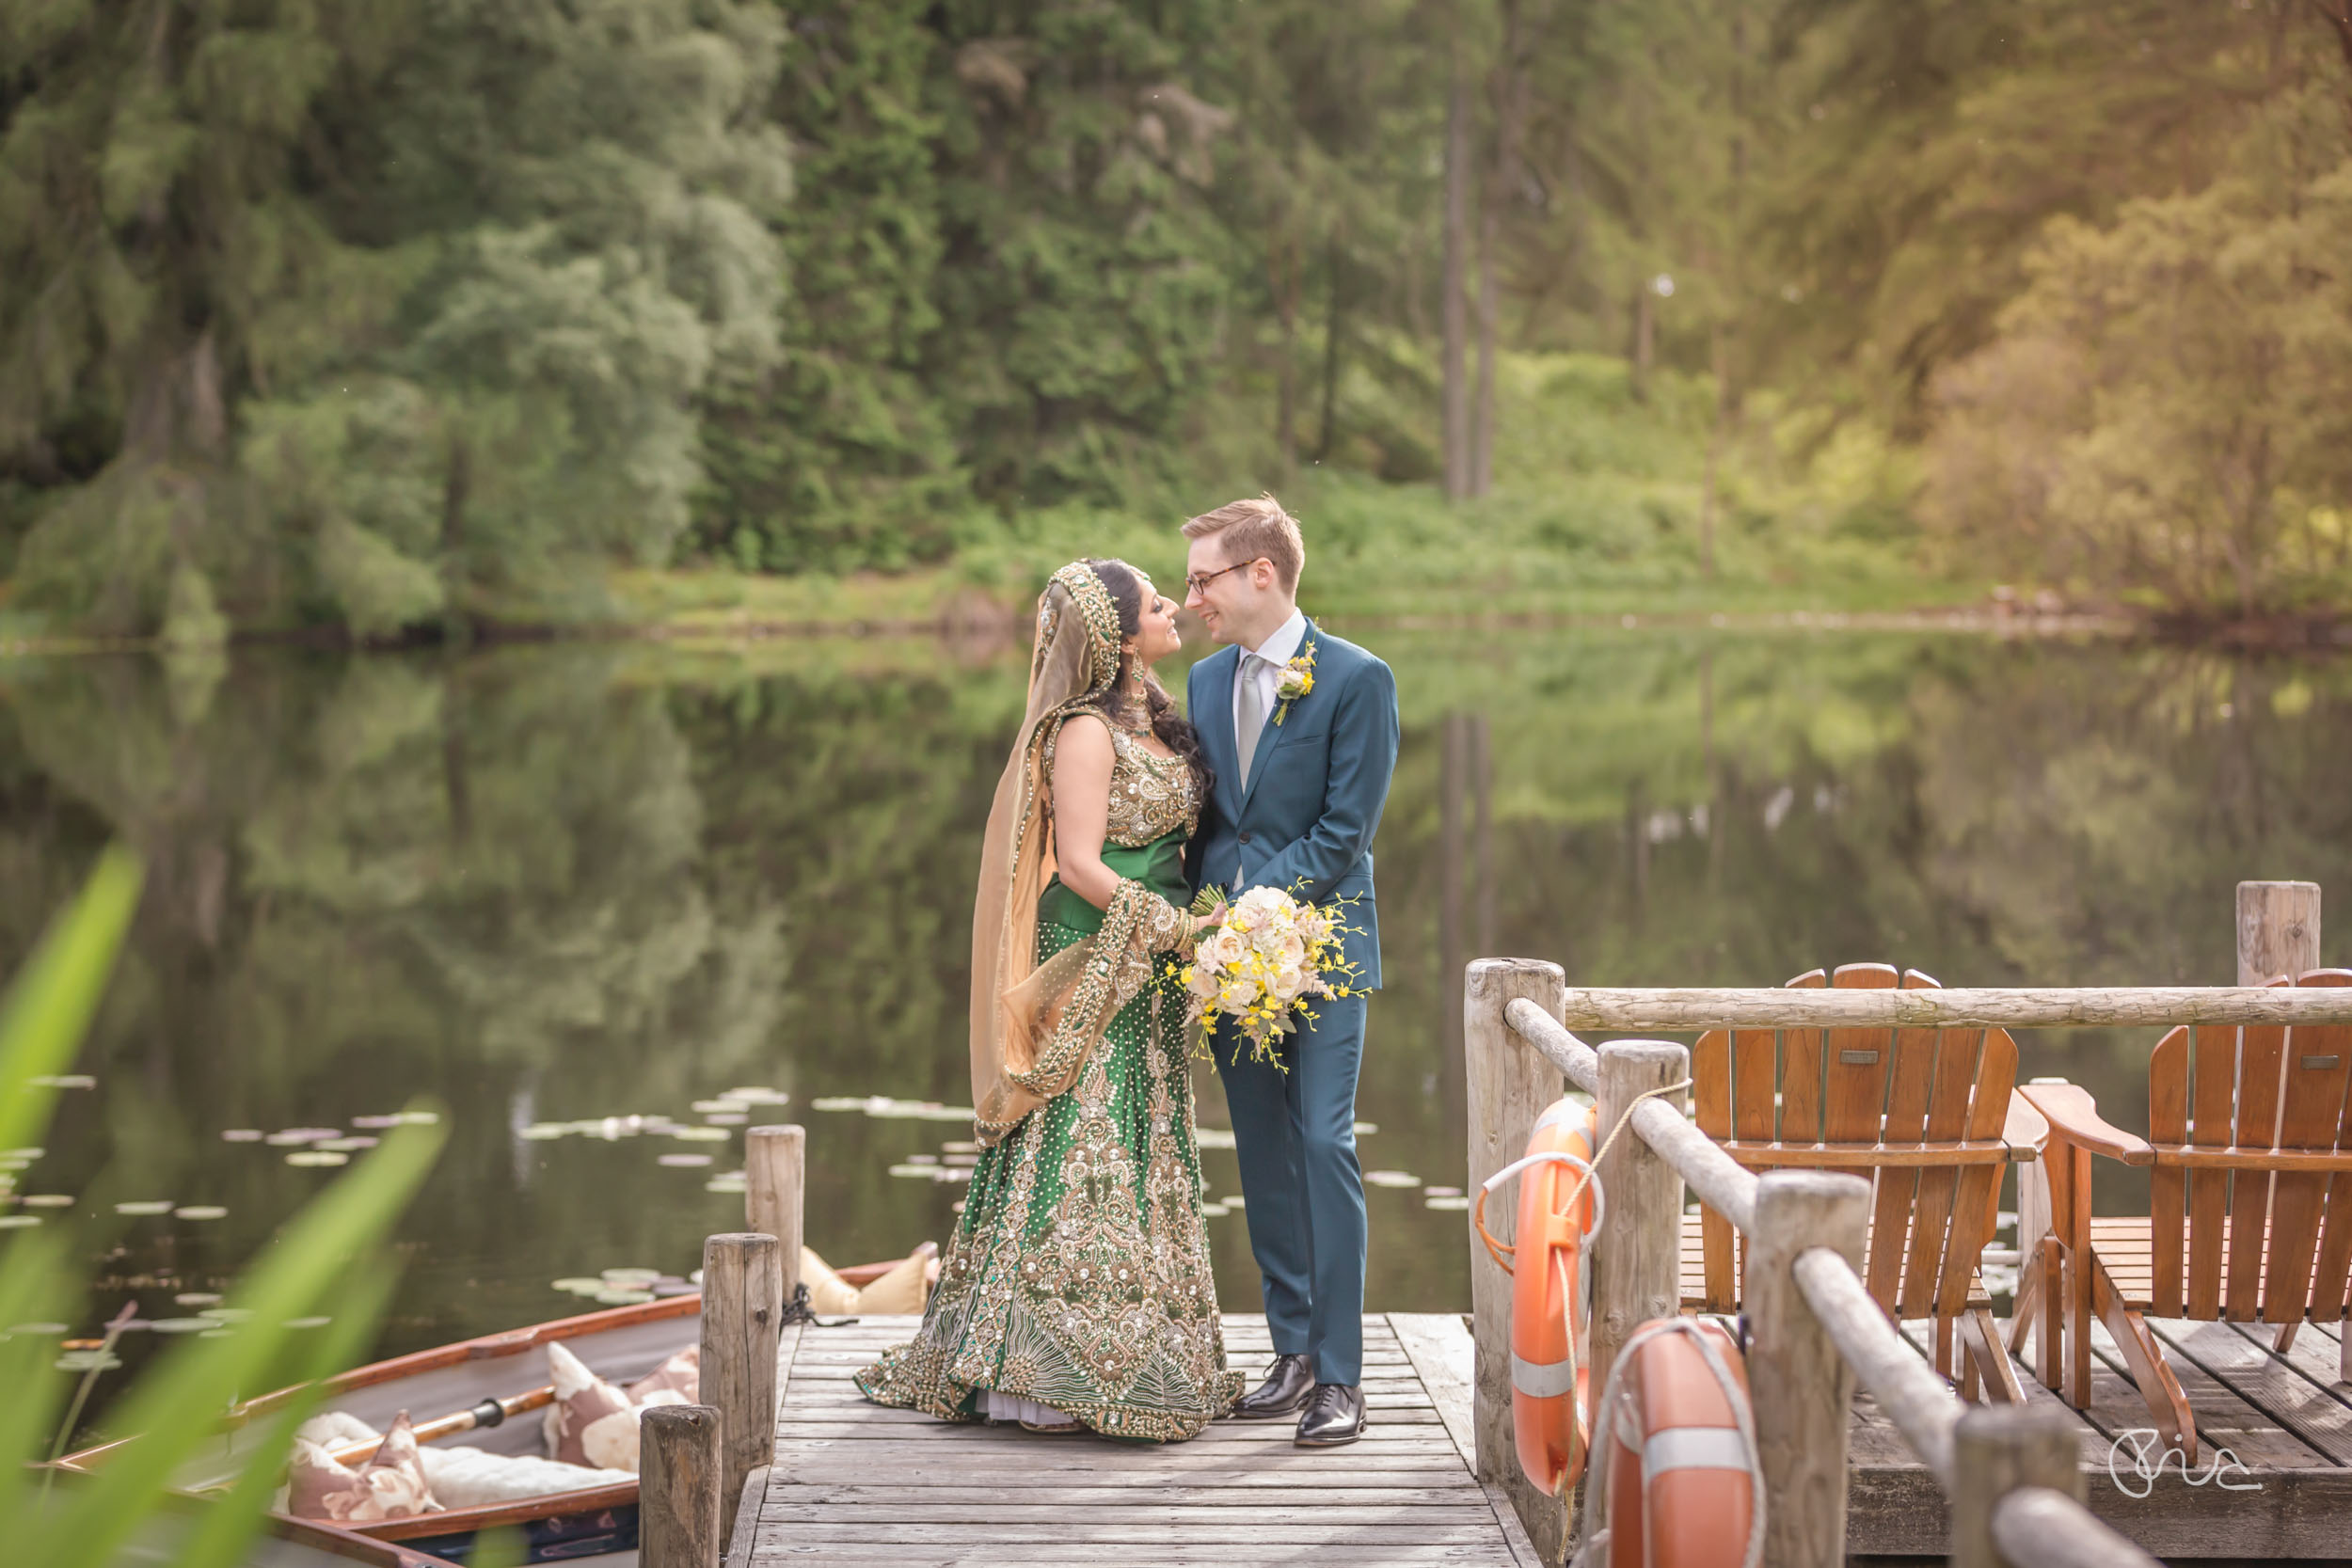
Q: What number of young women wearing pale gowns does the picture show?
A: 0